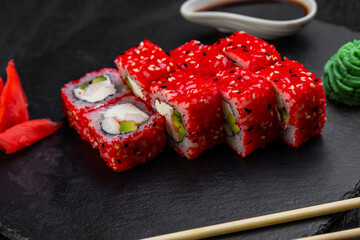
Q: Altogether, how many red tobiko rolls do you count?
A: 8